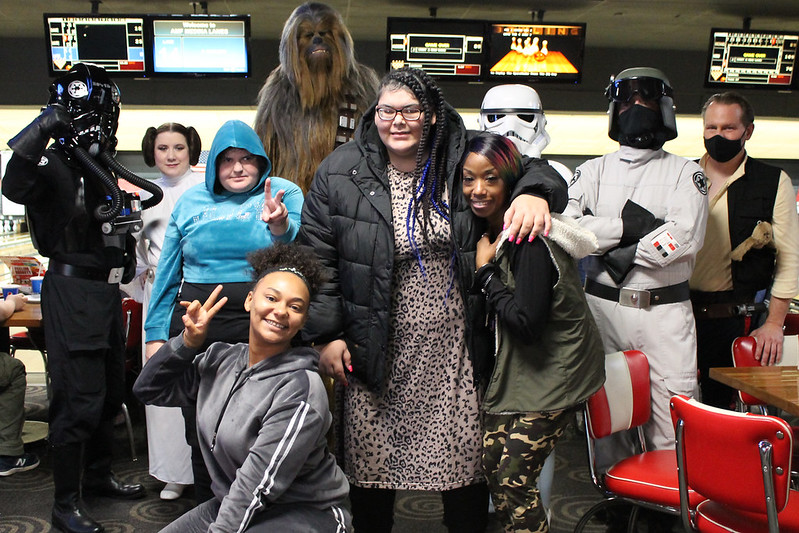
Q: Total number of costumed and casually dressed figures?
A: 10